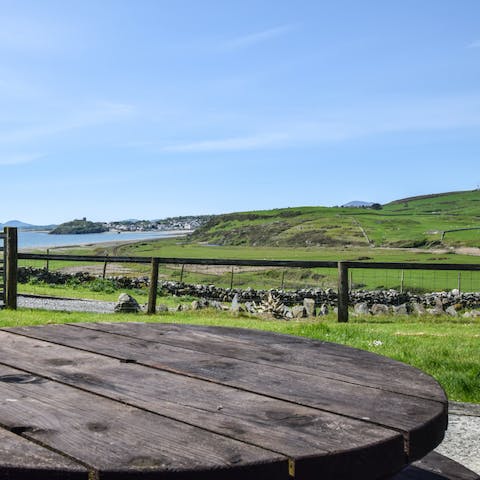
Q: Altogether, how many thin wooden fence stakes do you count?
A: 8